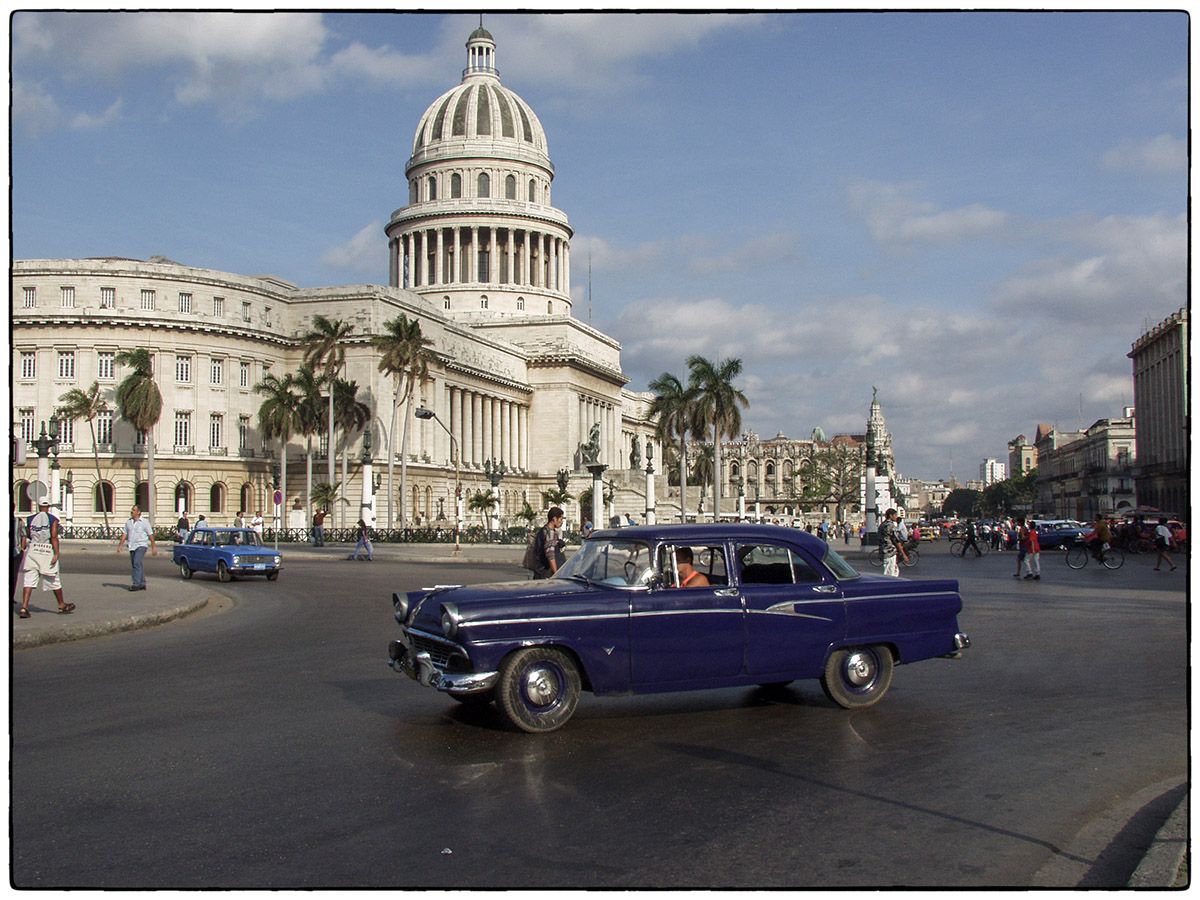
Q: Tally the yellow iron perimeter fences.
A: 0